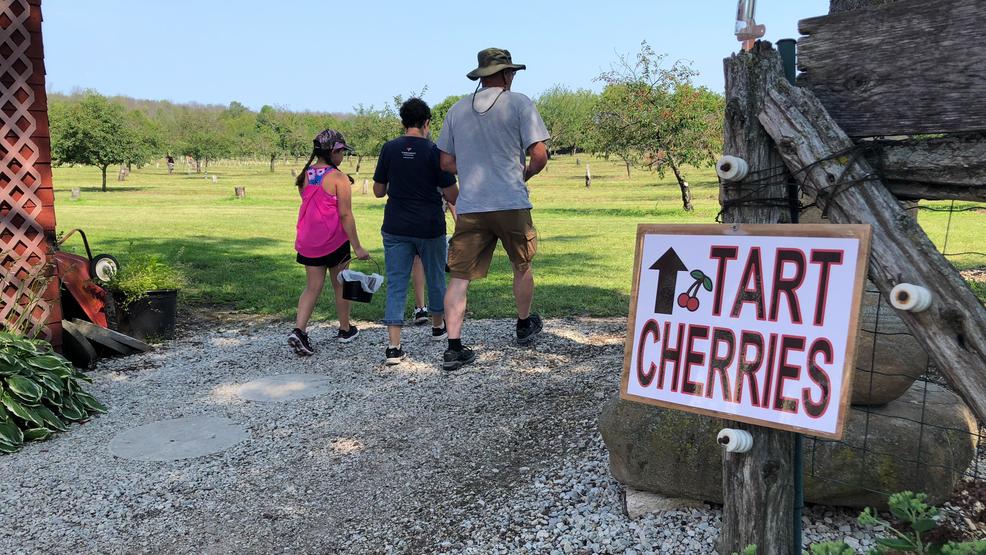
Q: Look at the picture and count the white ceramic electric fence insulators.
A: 3